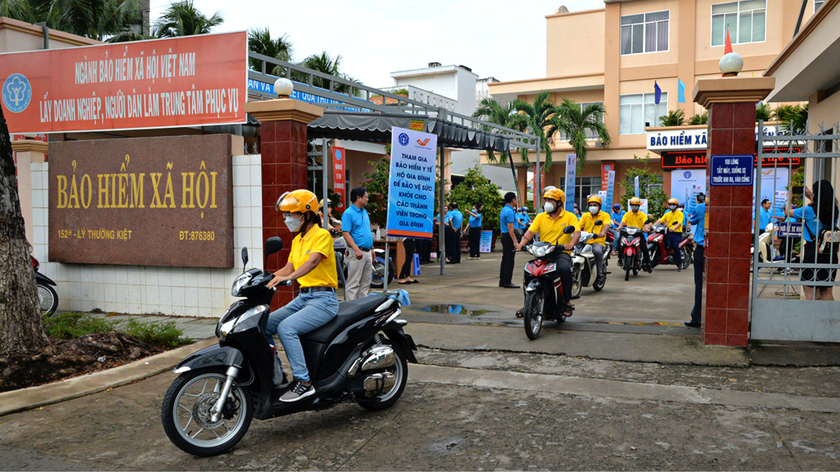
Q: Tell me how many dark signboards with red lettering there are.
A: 1